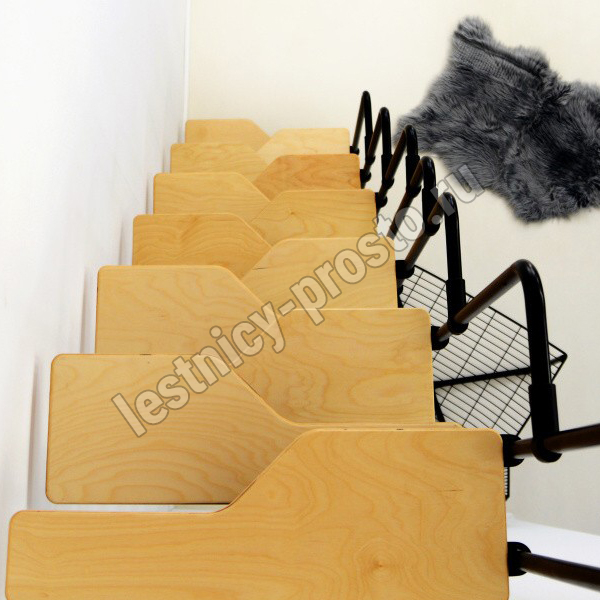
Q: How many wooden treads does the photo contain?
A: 12